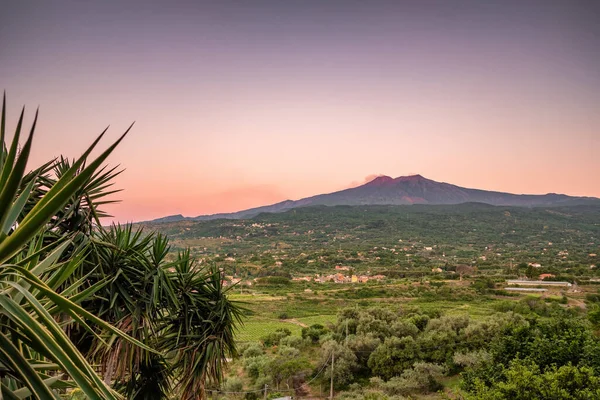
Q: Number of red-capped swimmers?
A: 0